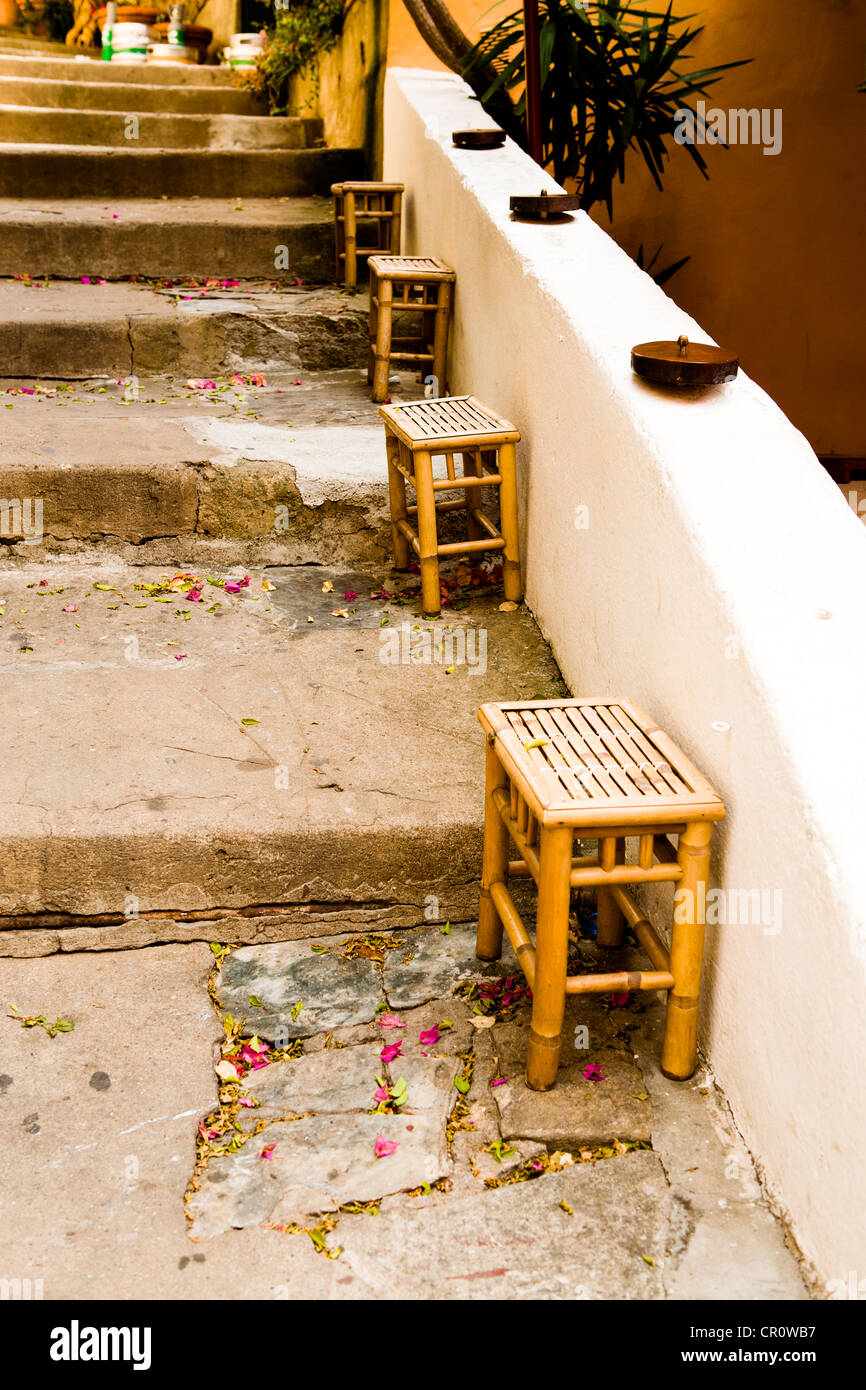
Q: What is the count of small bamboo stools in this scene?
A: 4